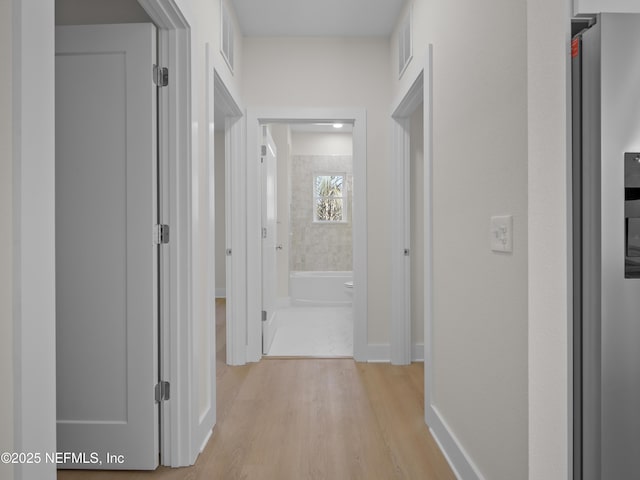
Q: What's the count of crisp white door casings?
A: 4